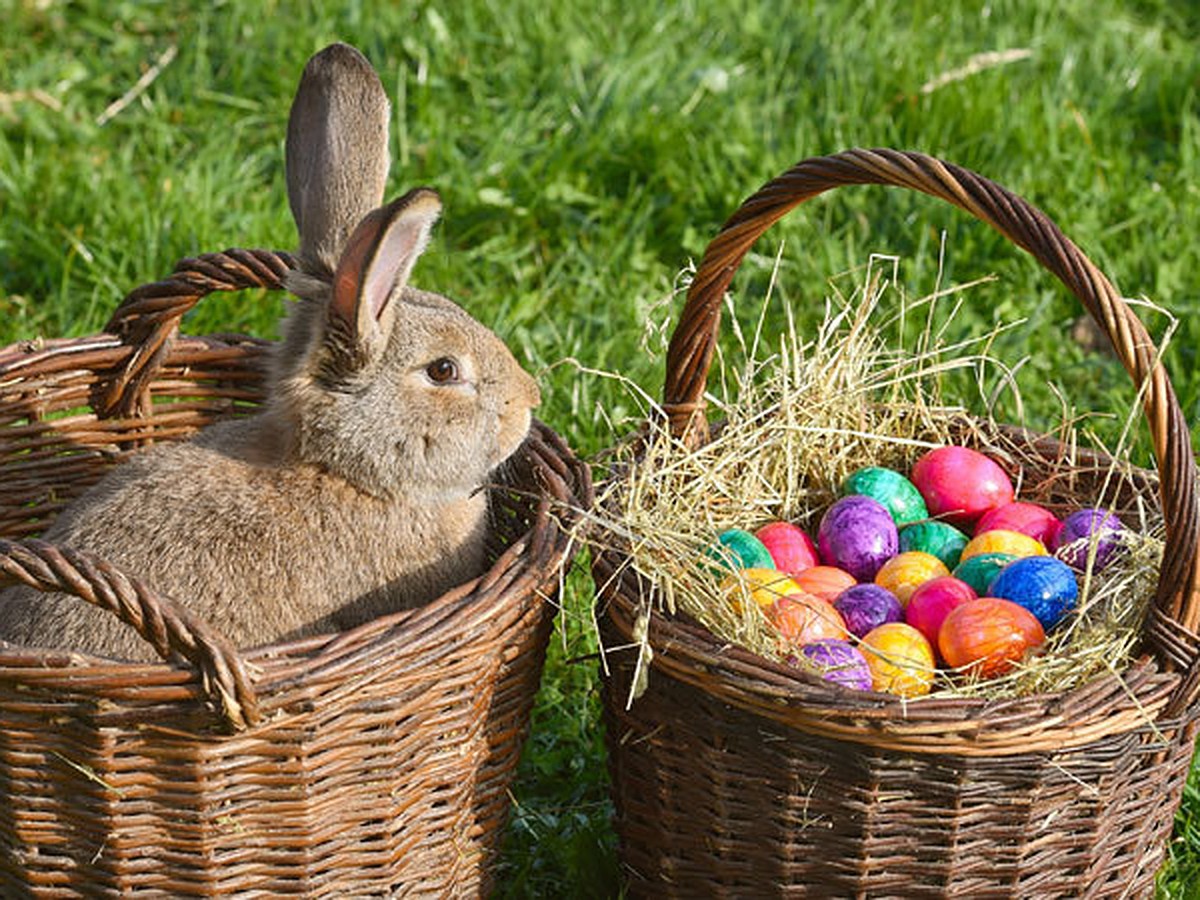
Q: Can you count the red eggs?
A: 4